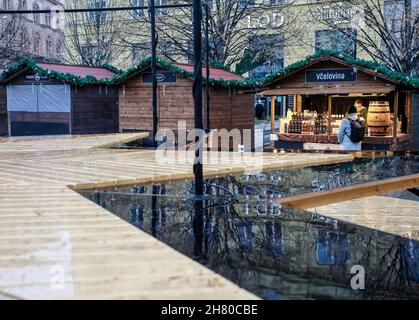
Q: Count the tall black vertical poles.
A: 3